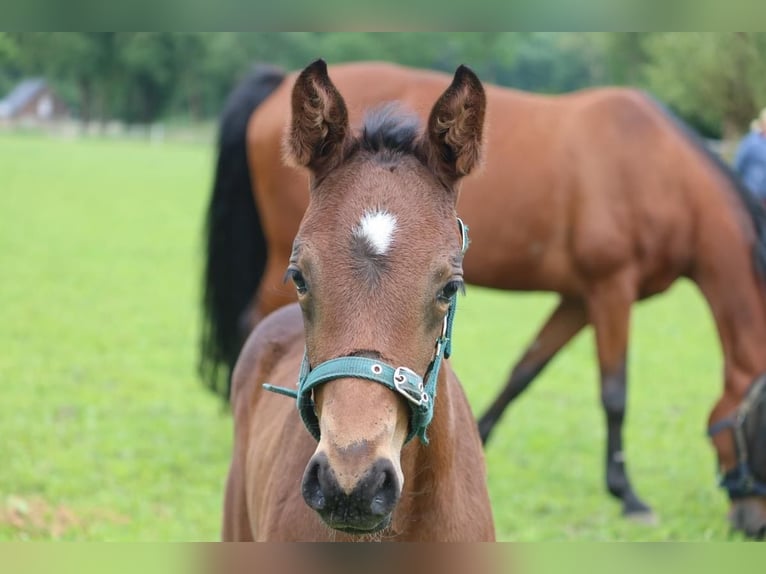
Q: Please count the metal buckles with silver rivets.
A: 1